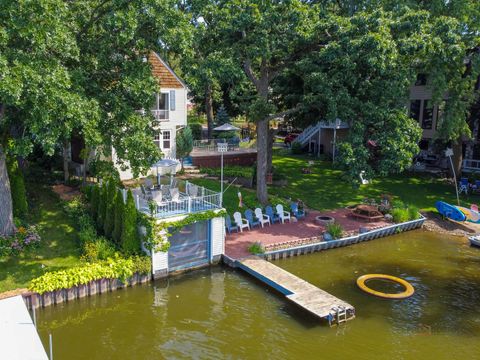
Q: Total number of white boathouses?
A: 1